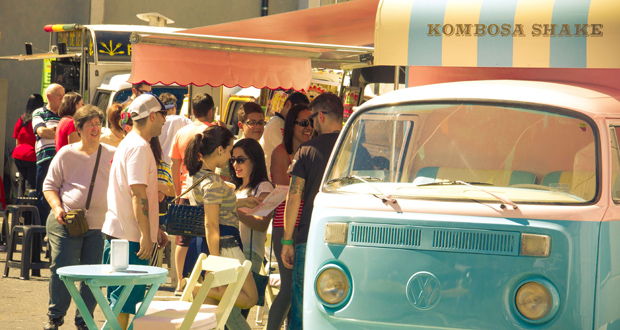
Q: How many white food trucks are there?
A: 1